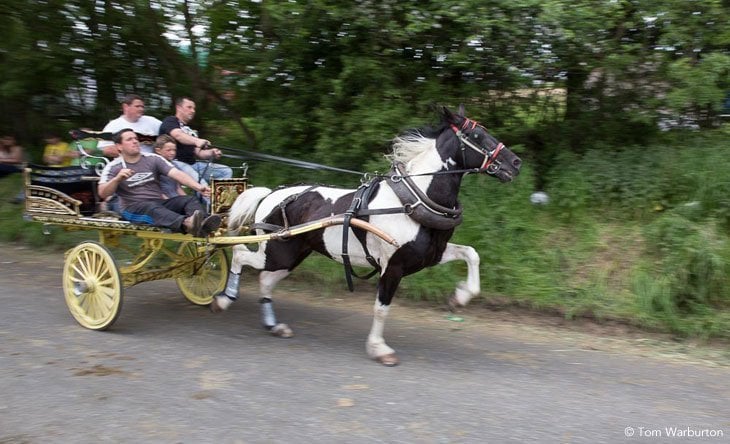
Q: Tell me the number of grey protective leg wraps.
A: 2